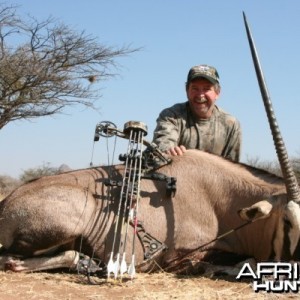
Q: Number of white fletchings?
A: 4